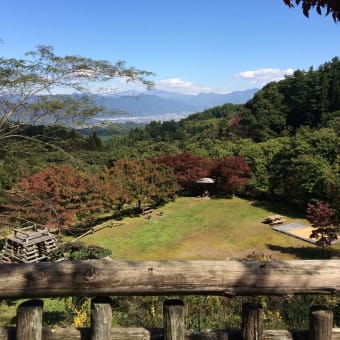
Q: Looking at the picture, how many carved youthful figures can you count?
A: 0